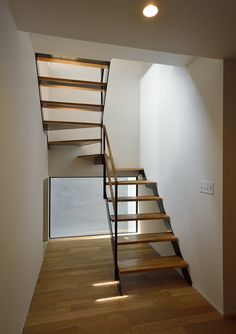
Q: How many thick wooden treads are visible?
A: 12